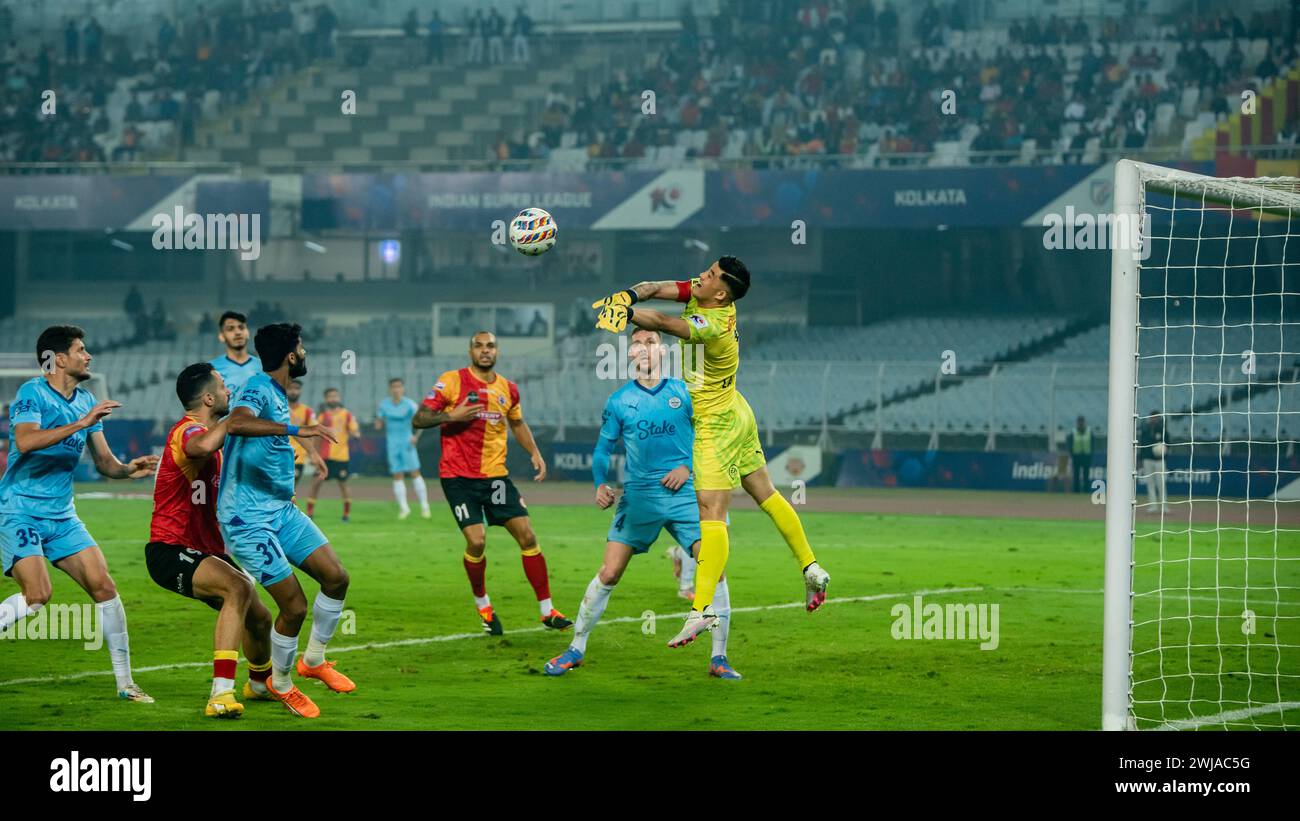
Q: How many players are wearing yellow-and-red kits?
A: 4